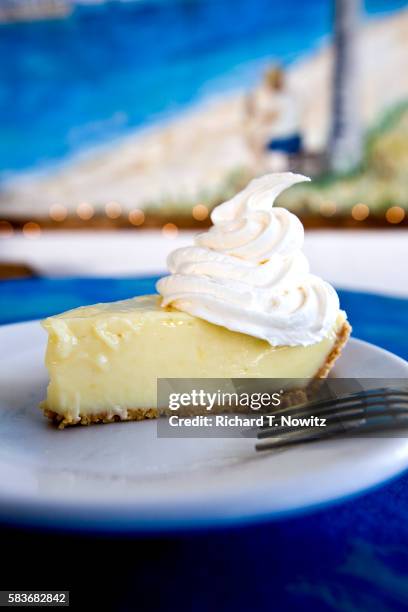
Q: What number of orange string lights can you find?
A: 11